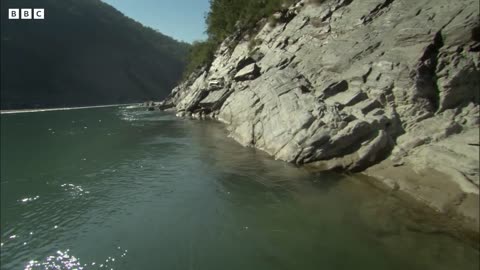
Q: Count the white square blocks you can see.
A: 3